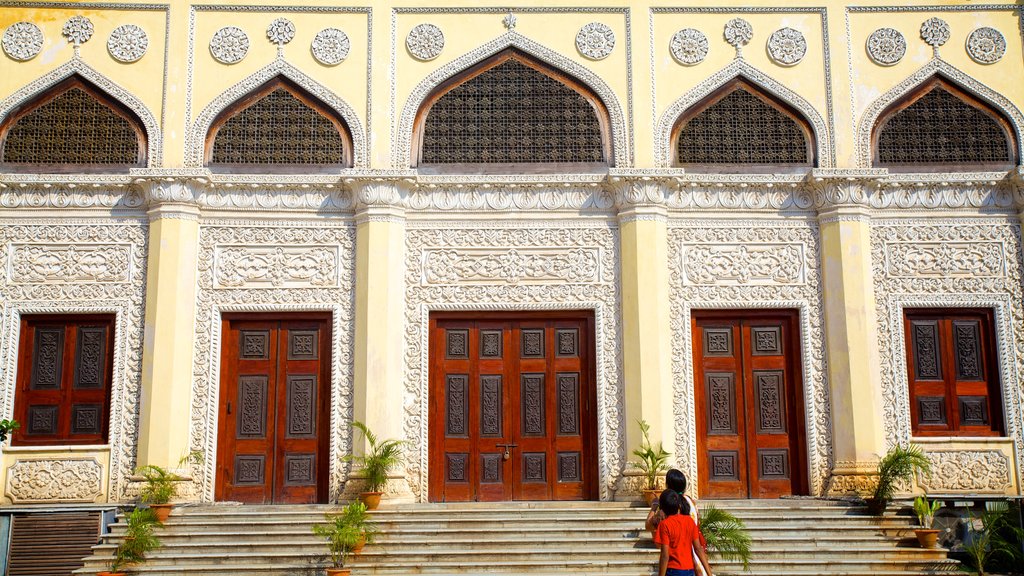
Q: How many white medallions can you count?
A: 10